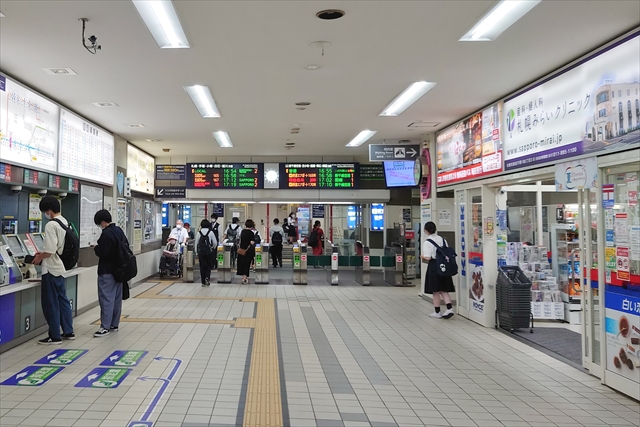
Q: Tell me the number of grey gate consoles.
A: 7